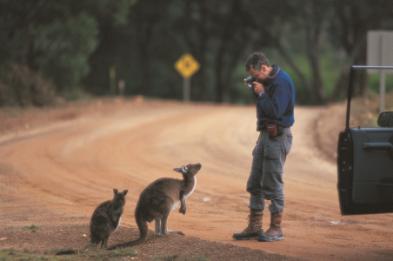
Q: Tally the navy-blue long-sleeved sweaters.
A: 1